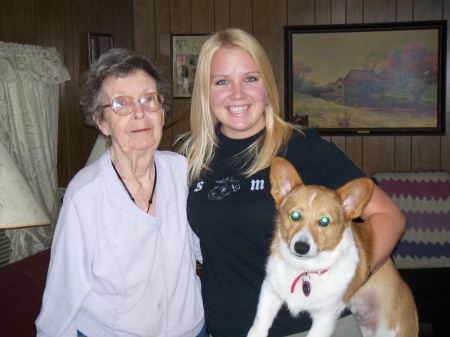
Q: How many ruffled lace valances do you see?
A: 1